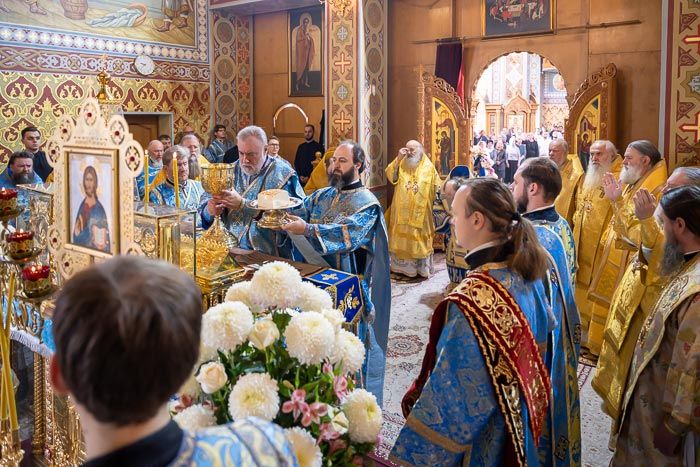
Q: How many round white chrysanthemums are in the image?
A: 10